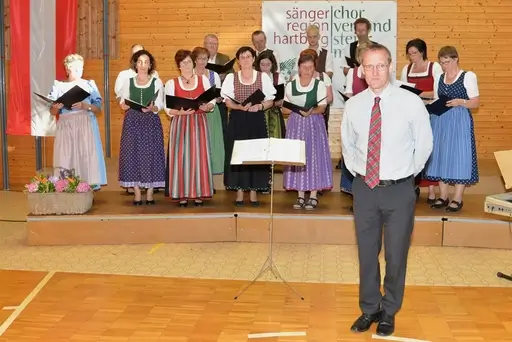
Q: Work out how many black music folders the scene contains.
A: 12